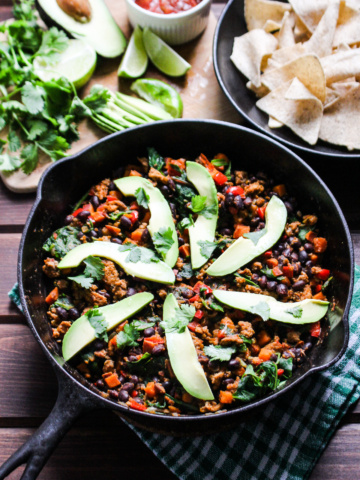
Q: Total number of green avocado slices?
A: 7